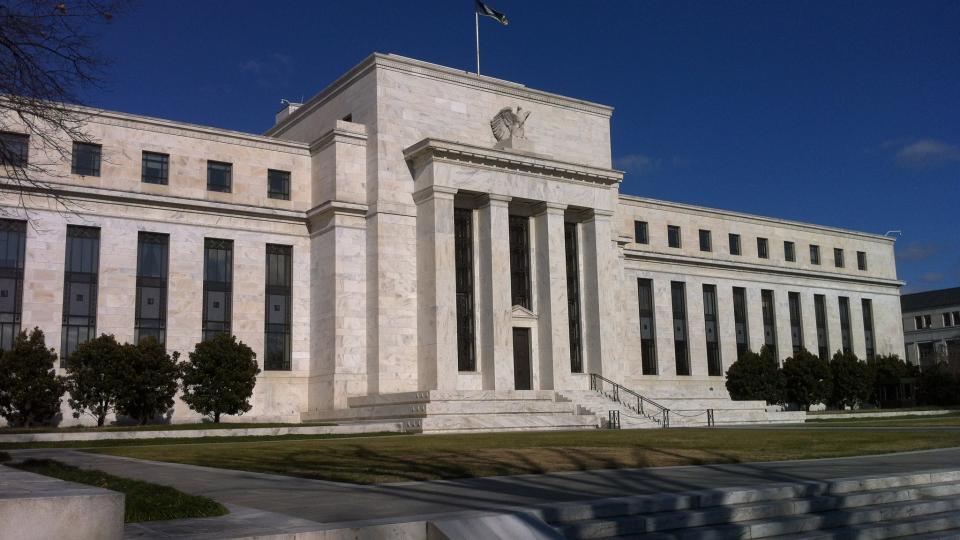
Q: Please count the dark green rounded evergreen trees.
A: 8